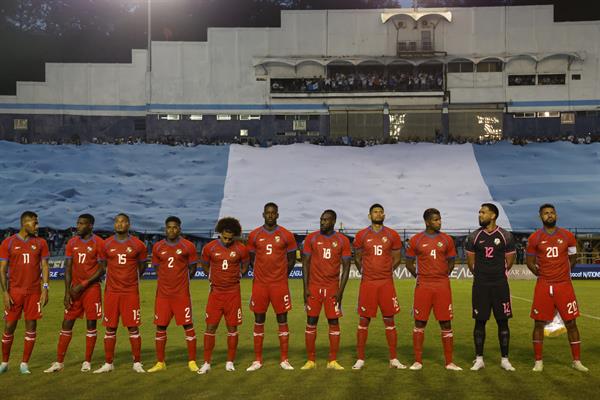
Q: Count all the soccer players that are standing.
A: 11